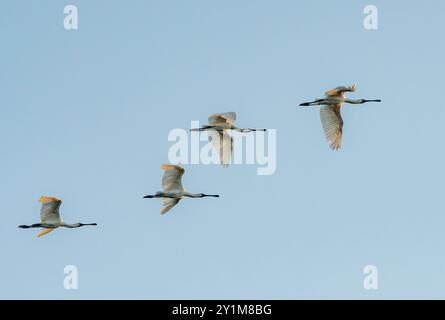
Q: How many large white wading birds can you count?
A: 4